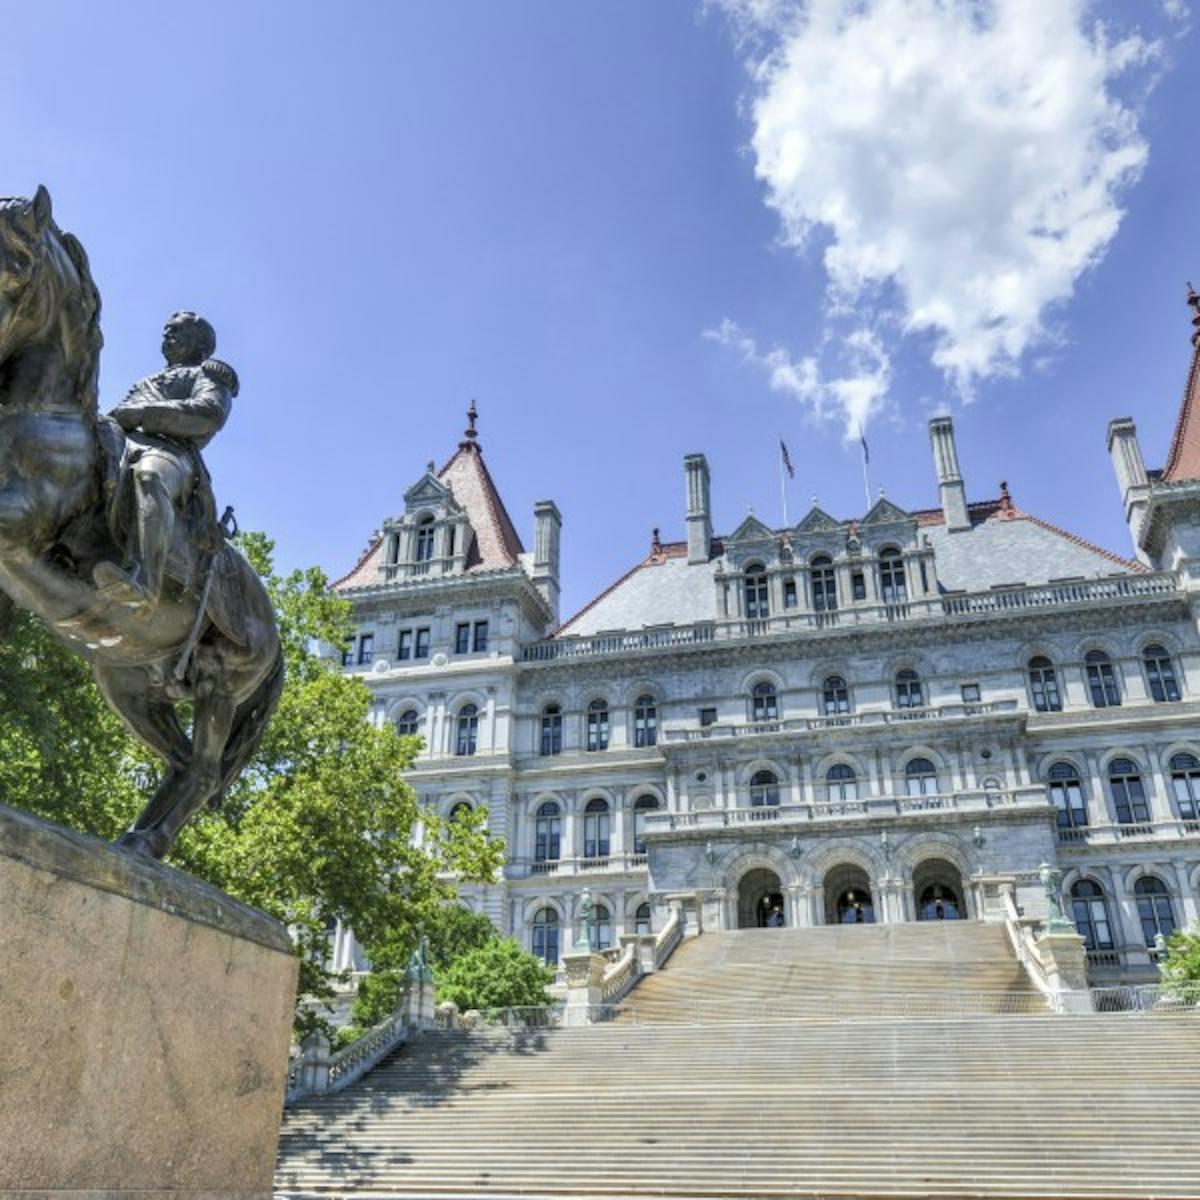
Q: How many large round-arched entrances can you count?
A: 3